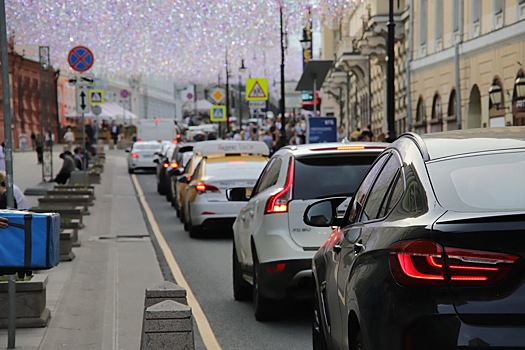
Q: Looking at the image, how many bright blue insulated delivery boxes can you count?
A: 1